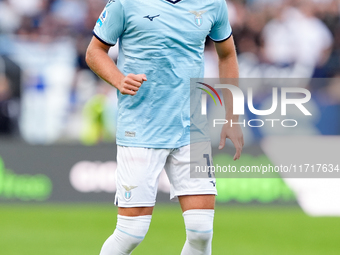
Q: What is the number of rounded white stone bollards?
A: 0